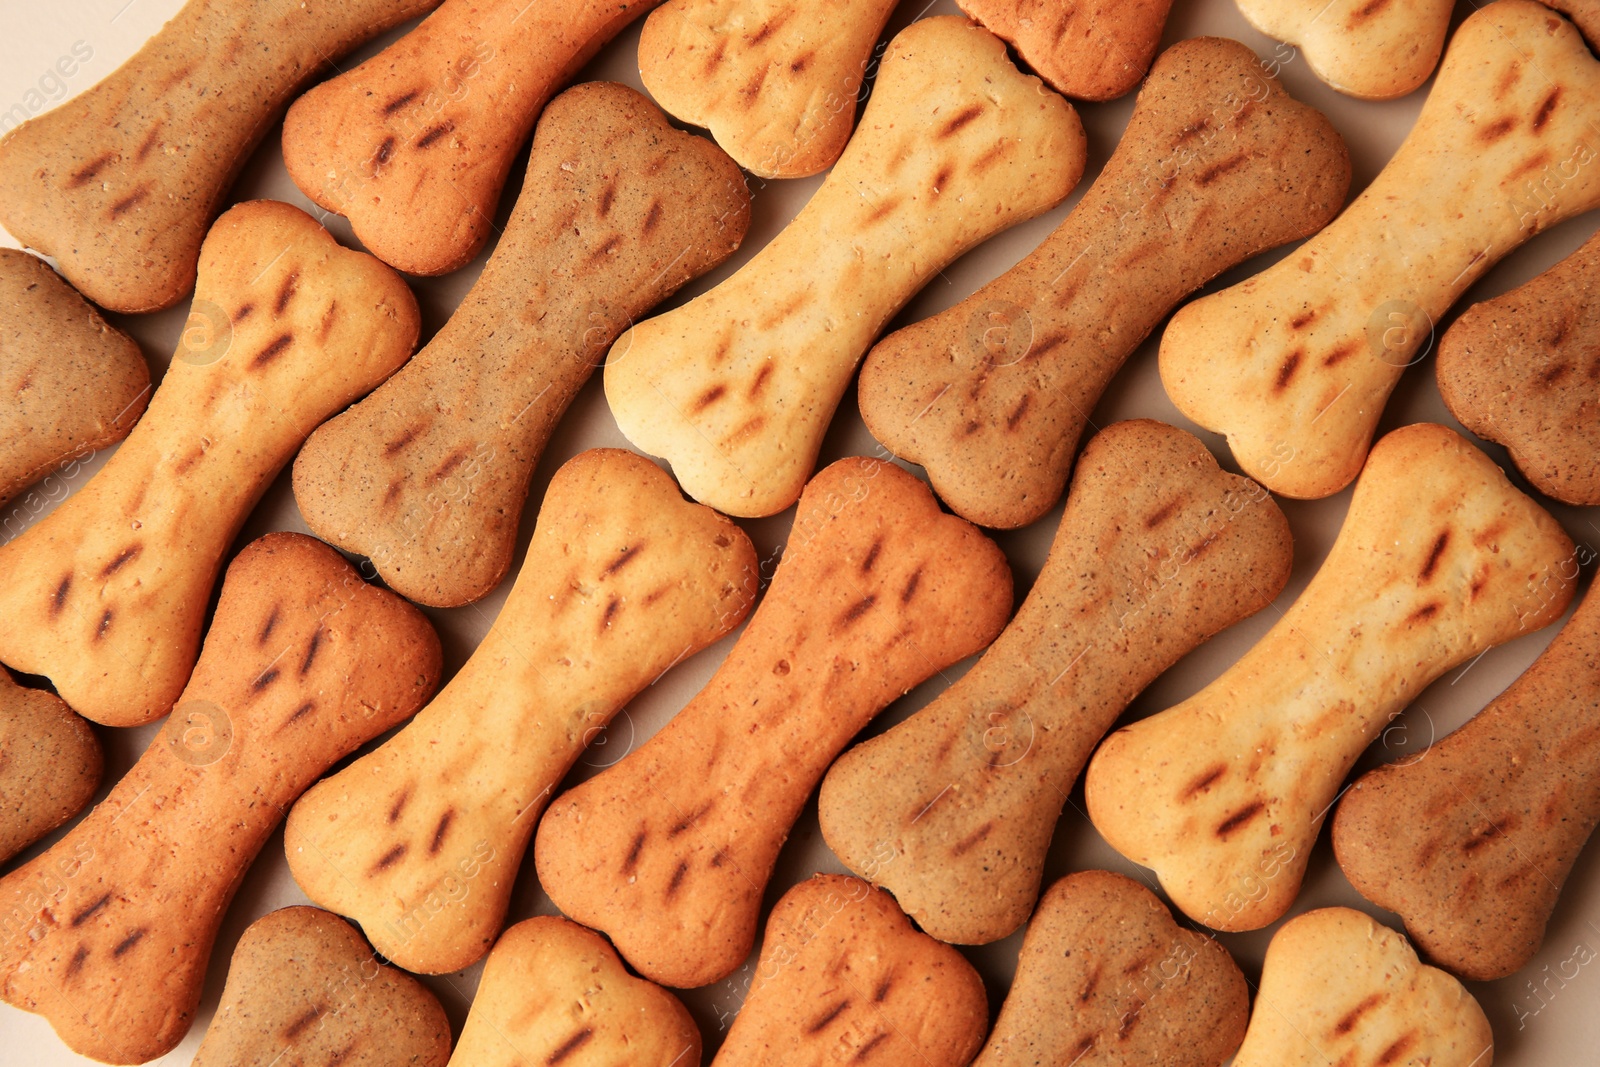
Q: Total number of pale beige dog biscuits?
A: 9